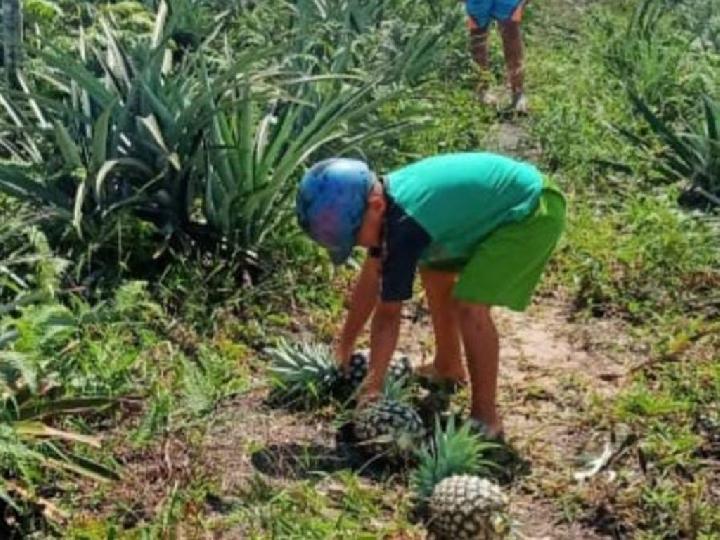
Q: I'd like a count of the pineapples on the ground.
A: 3